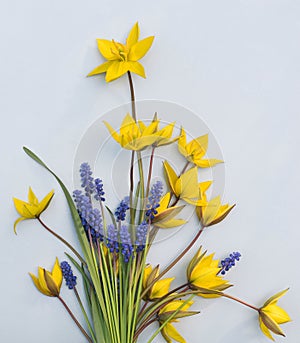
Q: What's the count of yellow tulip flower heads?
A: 13